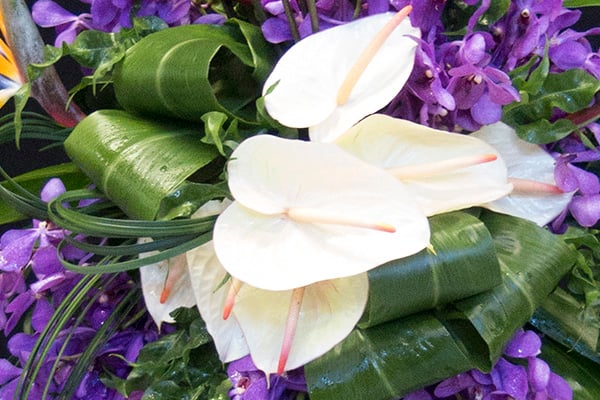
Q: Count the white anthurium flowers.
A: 7